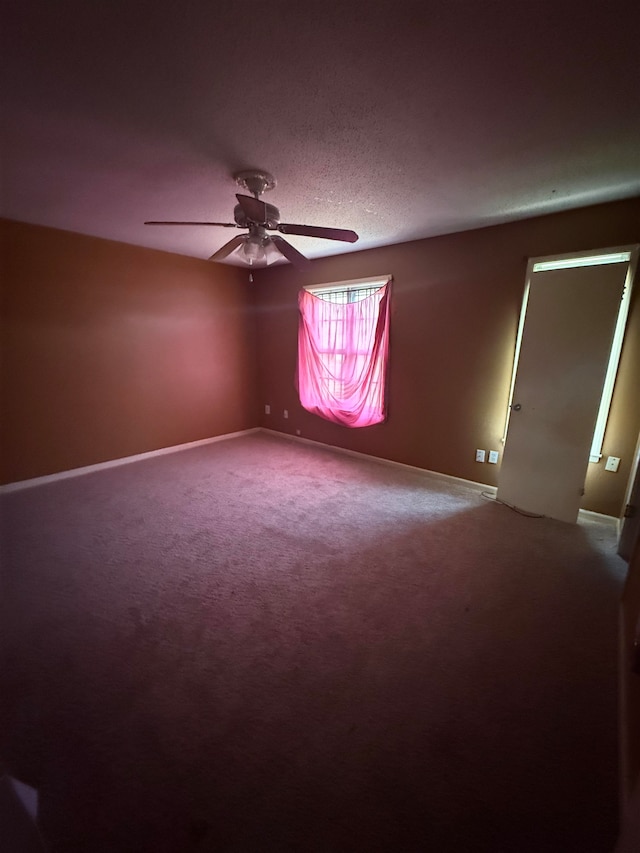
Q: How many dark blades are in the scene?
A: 5